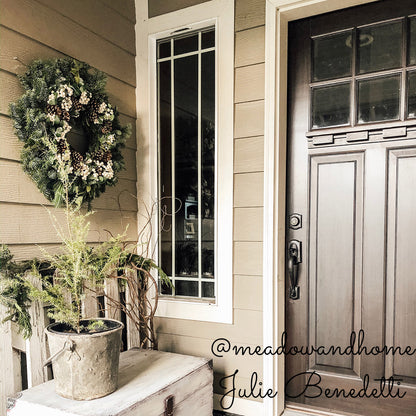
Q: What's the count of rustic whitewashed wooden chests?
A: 1